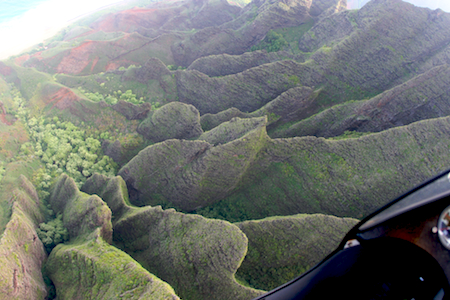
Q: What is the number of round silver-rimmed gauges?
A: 1